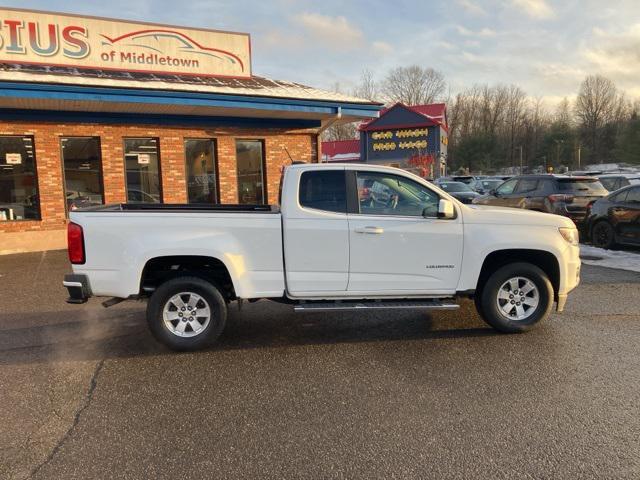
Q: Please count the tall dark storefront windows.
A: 5